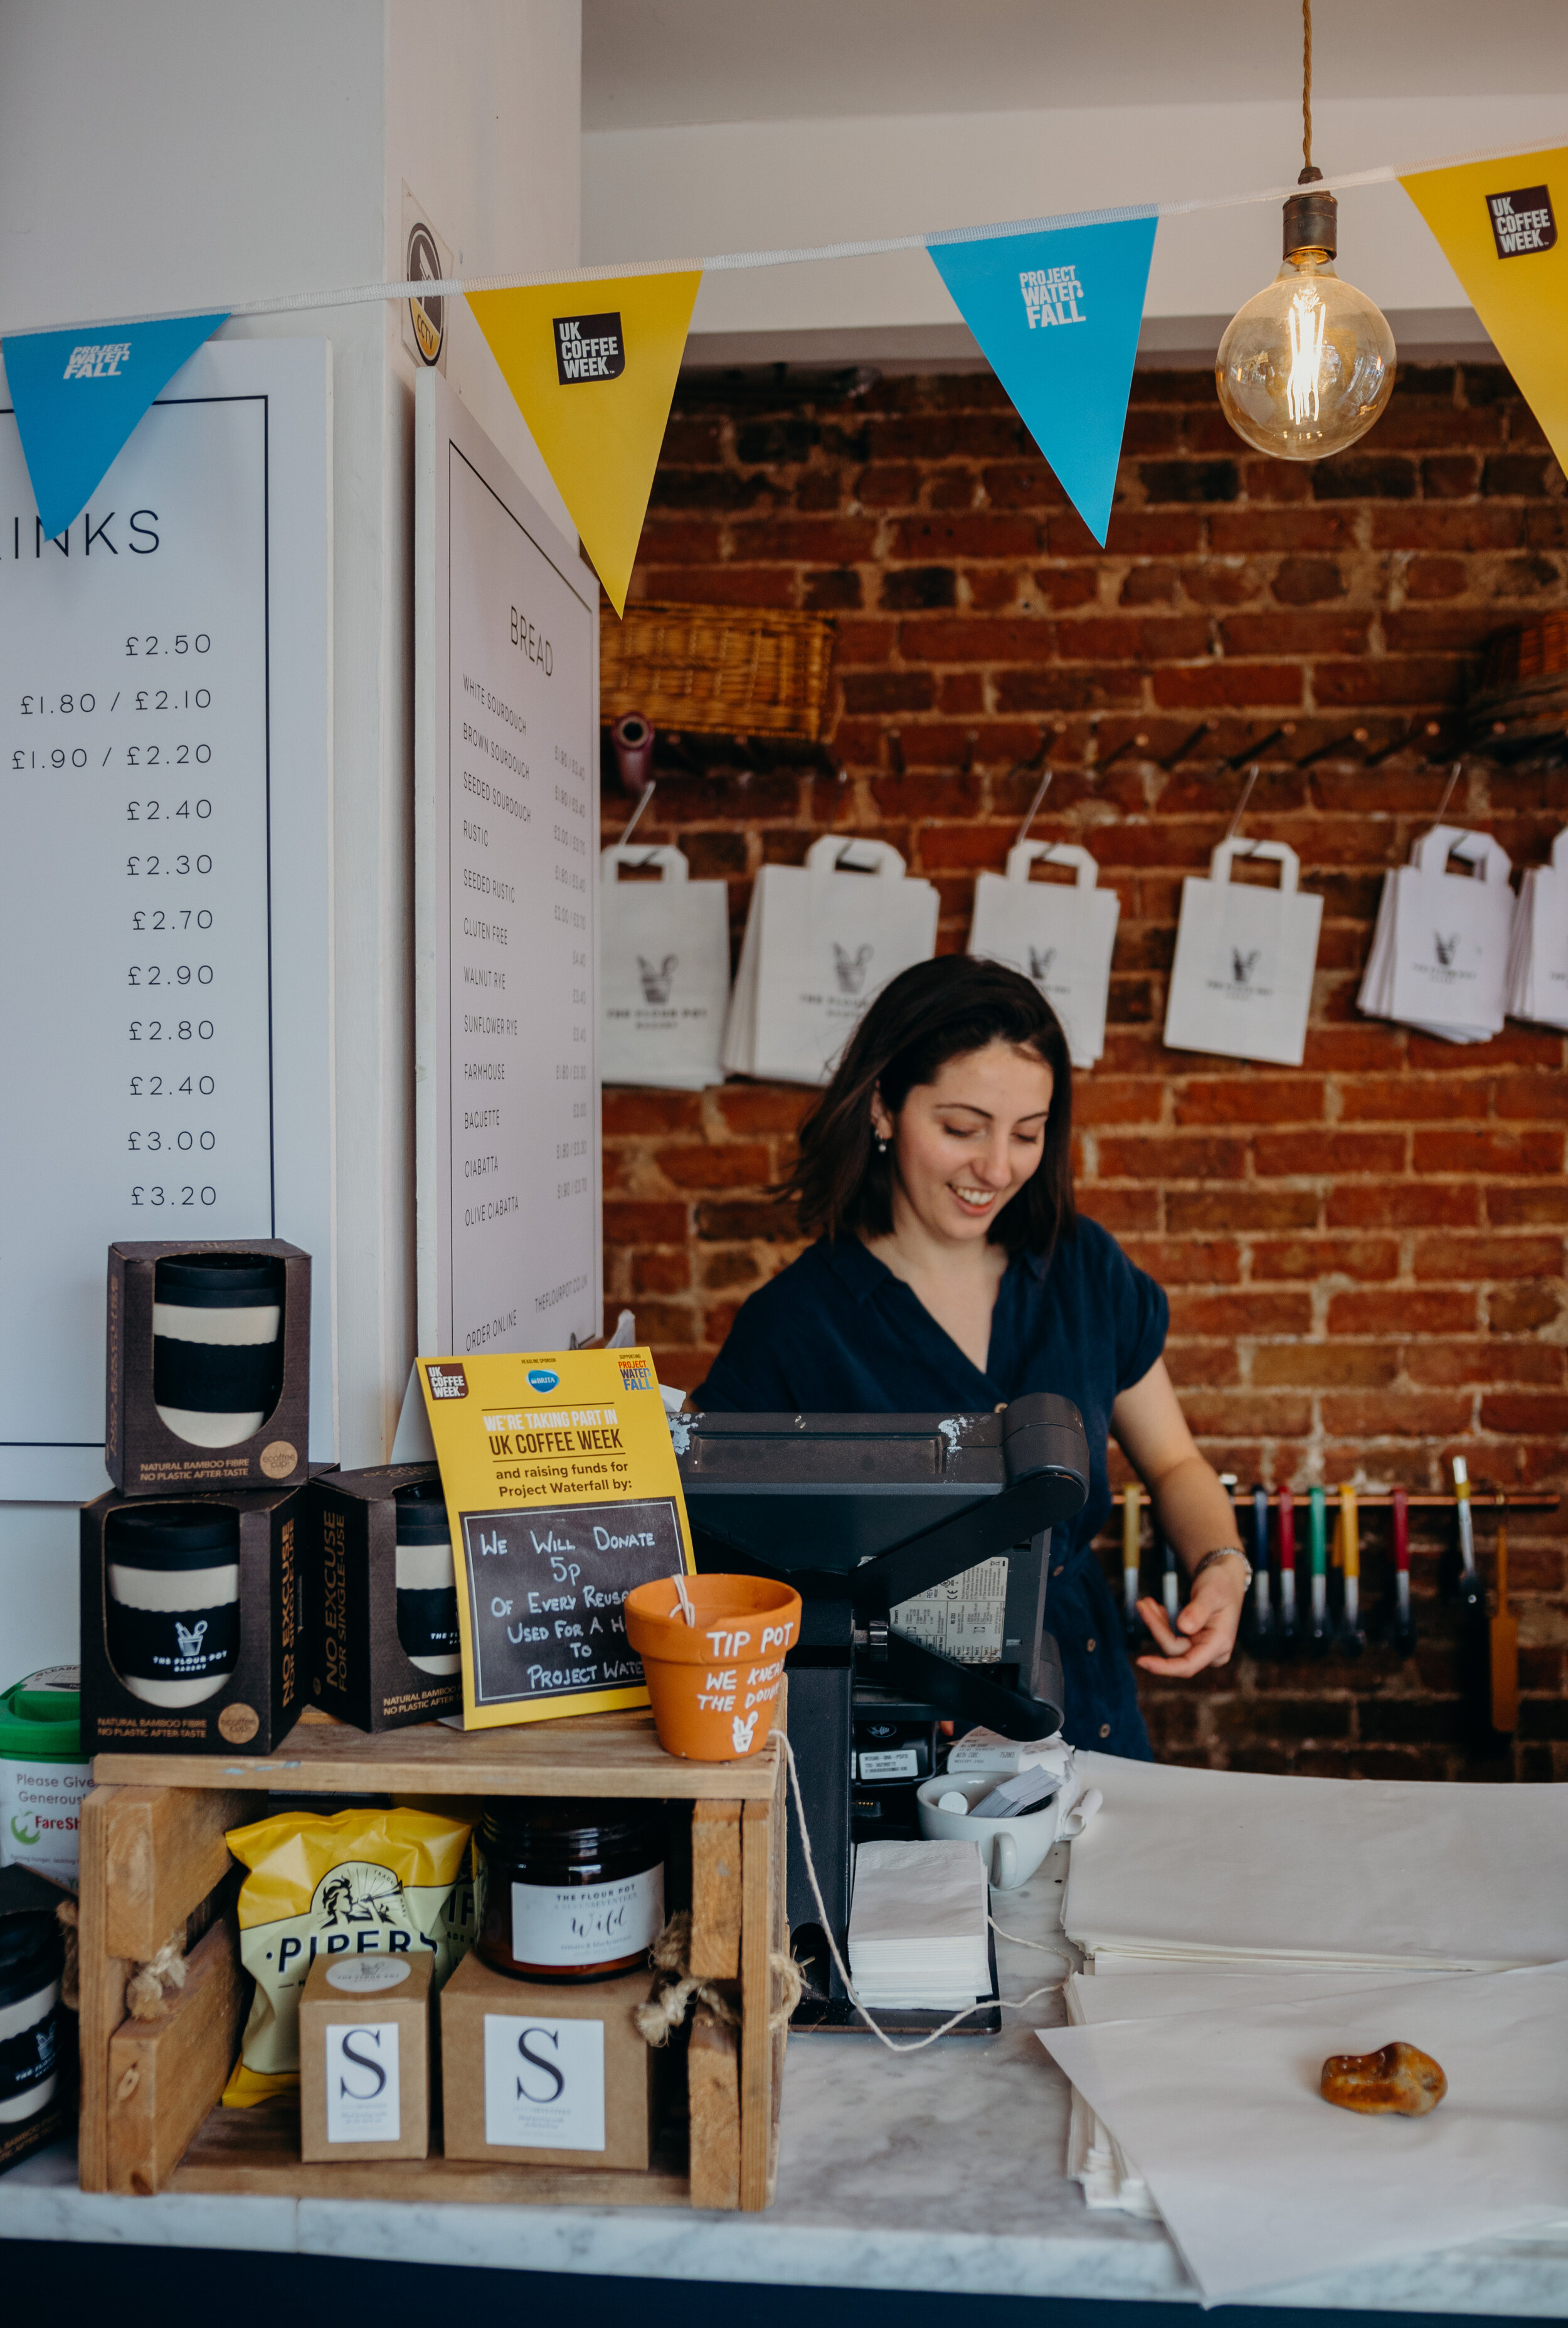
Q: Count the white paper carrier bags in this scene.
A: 6